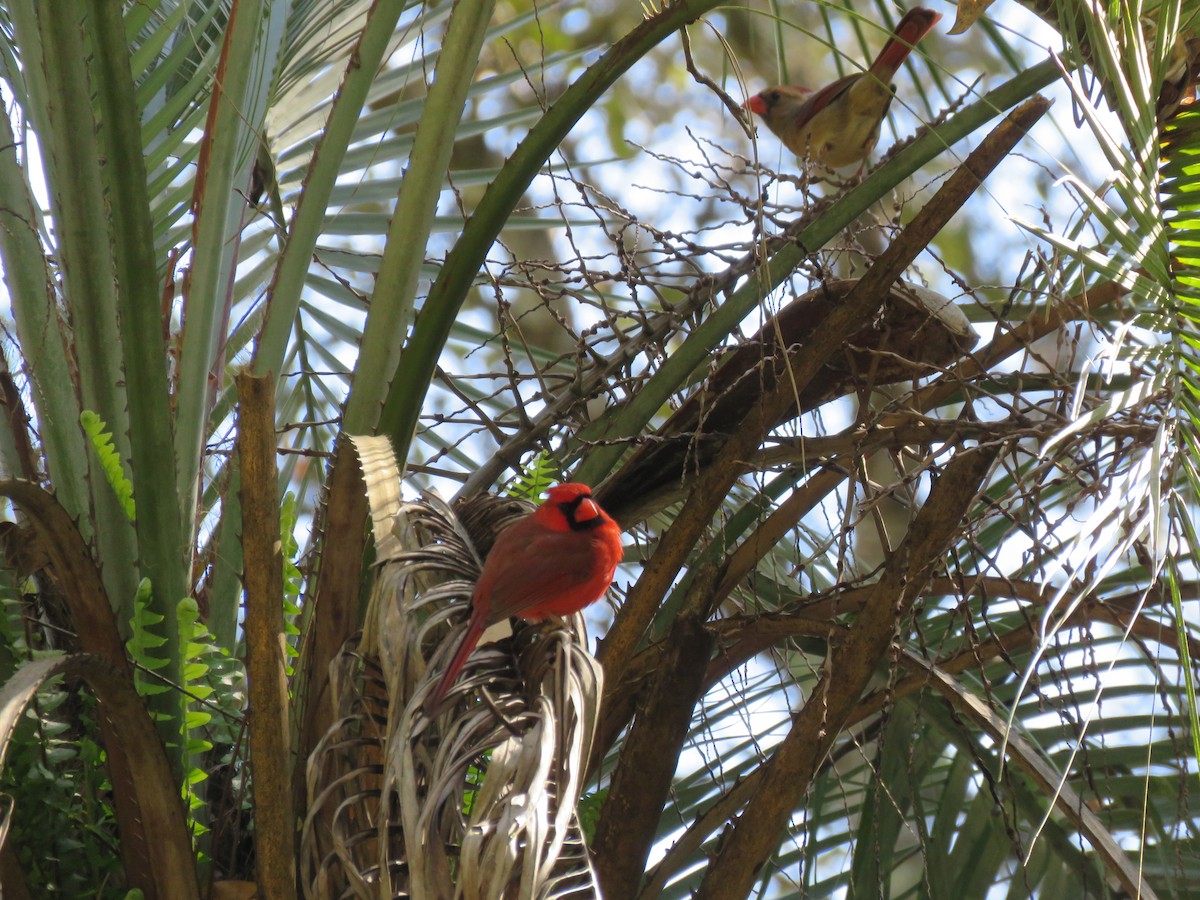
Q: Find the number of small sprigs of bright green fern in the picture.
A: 5